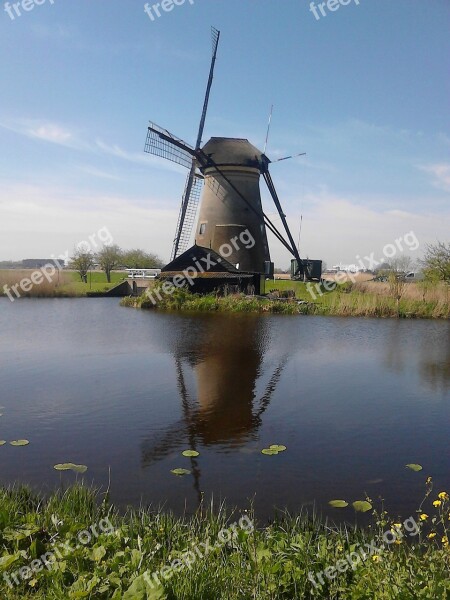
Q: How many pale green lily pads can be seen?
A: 11